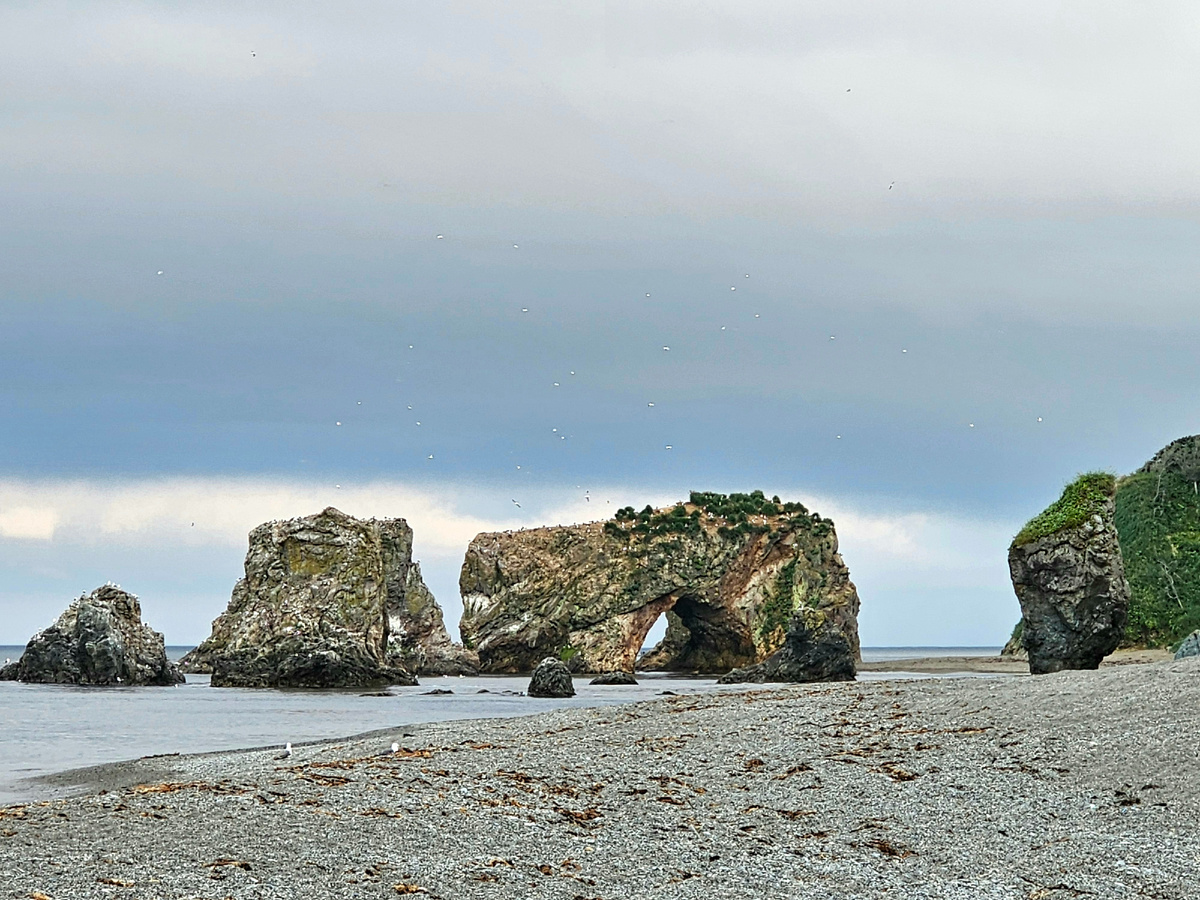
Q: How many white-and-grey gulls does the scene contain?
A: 2